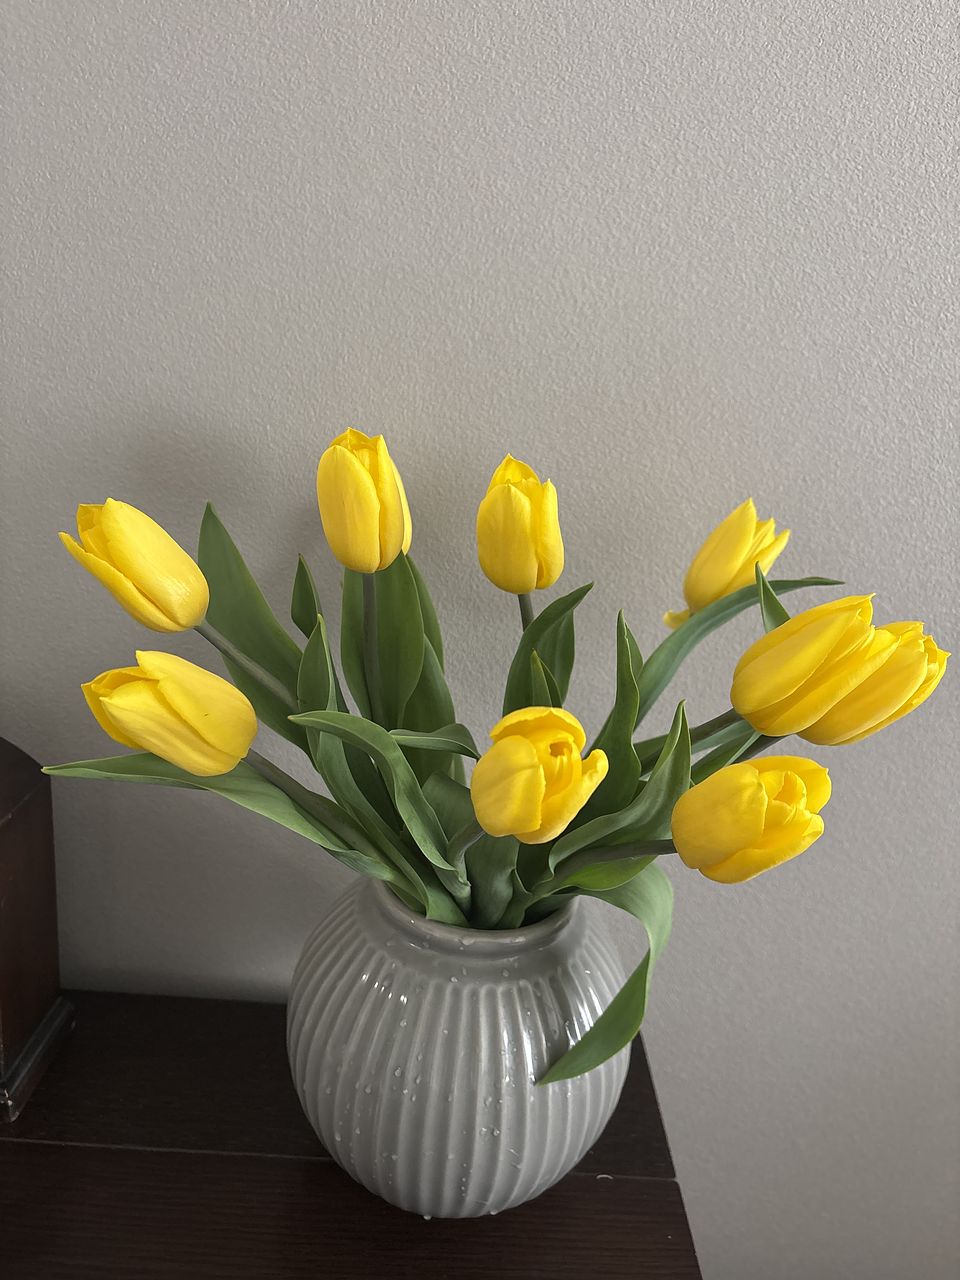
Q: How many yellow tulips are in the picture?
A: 9